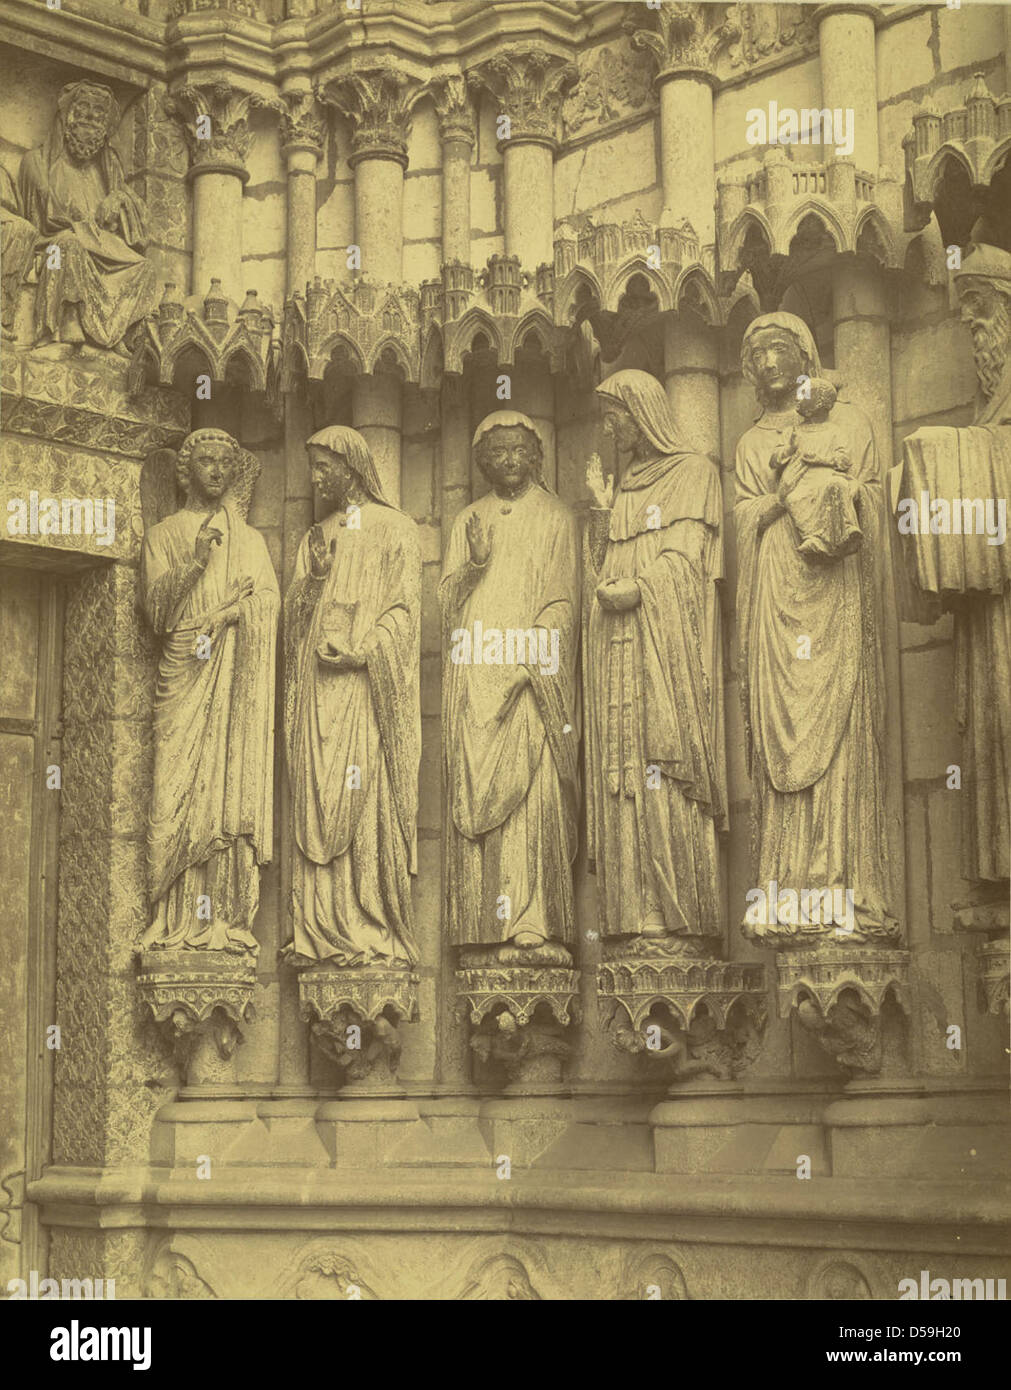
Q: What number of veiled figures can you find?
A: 4